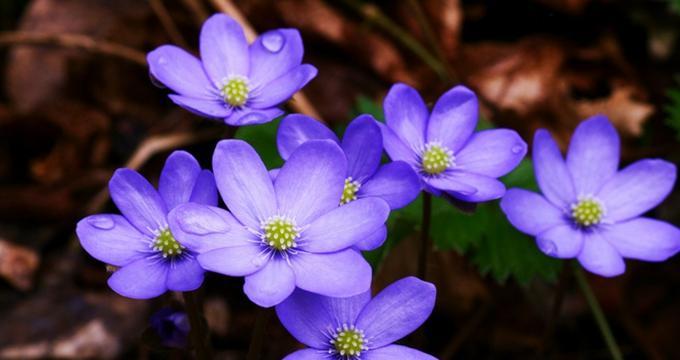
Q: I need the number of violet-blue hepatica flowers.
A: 7